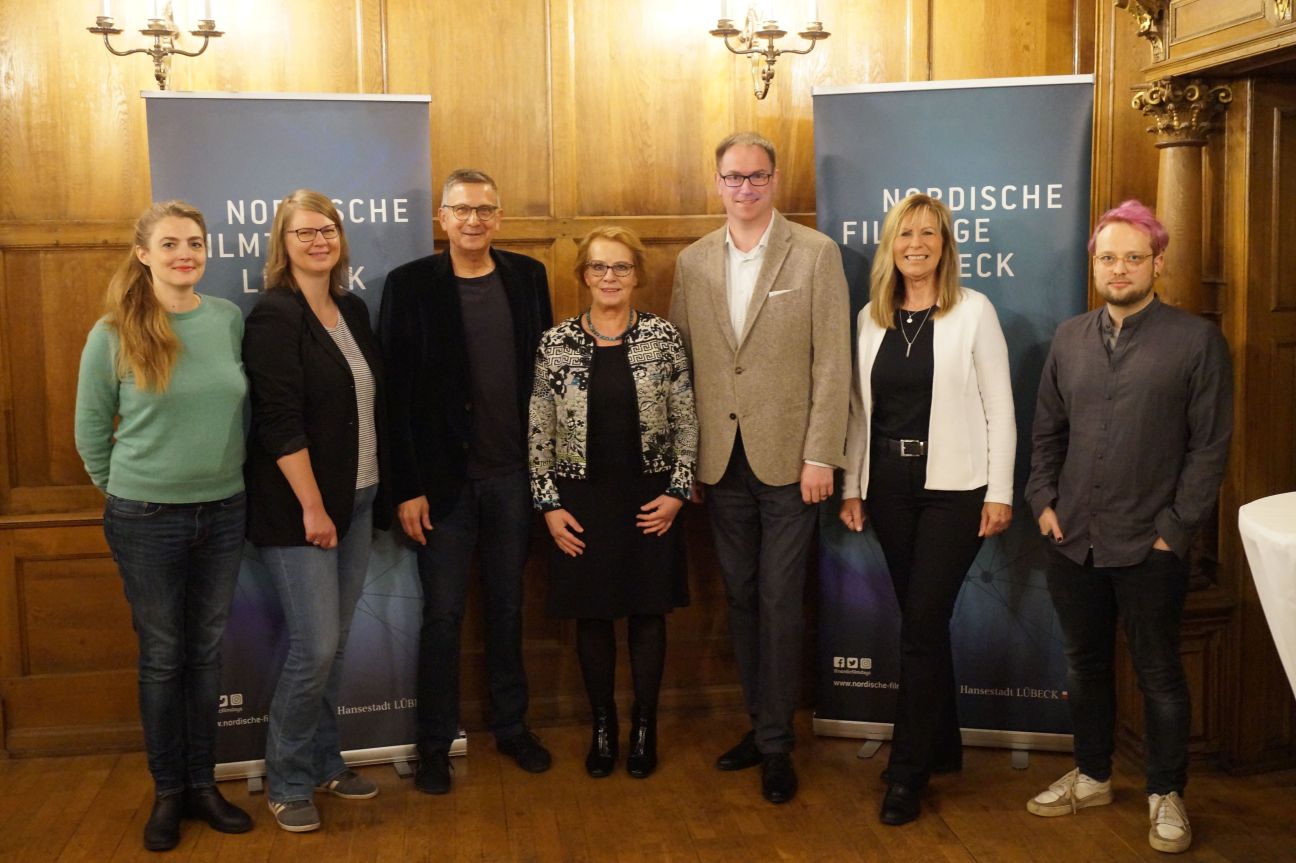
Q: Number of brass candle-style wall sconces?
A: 2